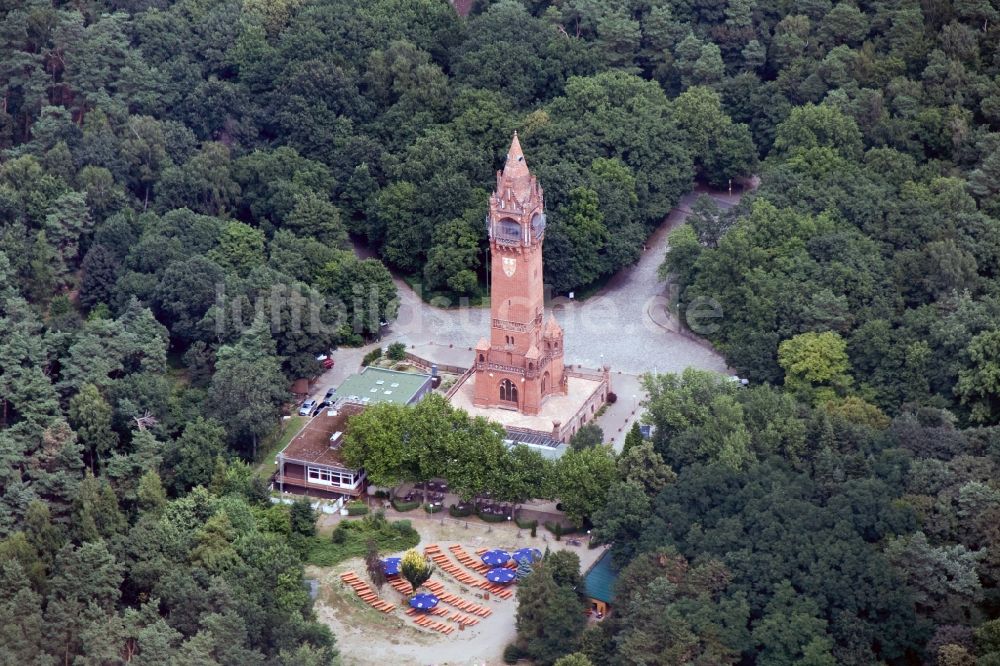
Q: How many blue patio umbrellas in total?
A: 5